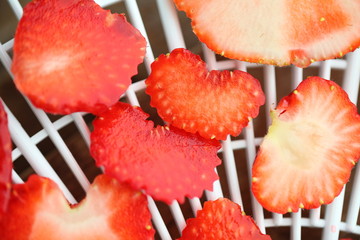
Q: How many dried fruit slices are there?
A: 8